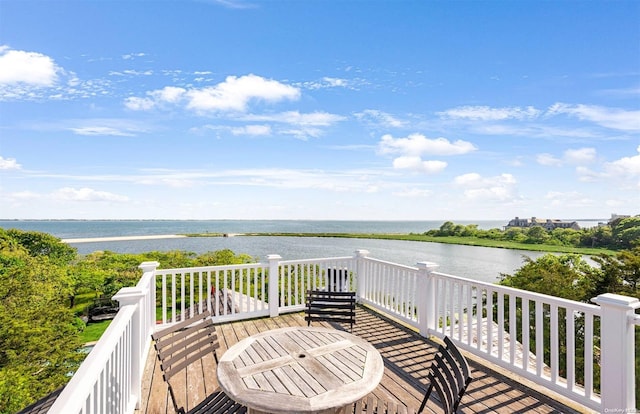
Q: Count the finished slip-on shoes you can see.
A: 0